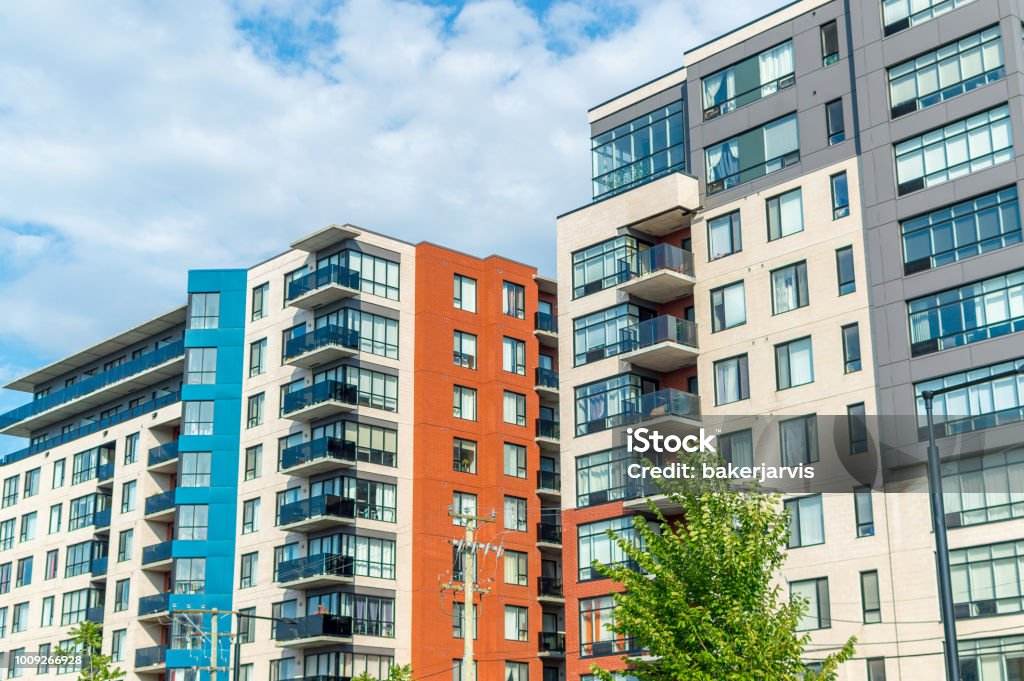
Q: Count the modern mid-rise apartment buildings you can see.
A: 2